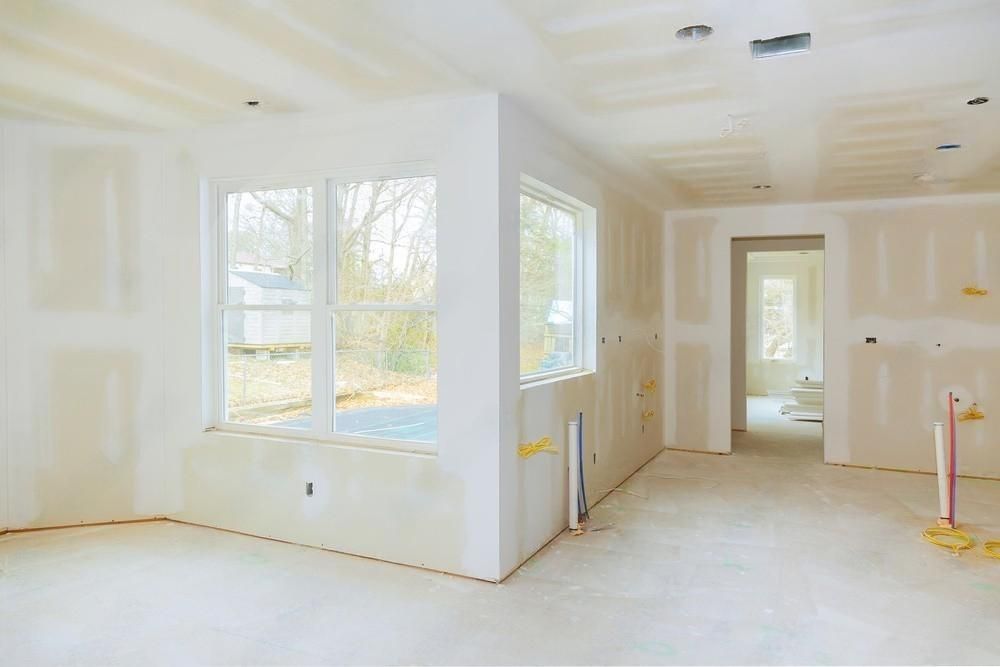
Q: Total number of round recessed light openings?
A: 5